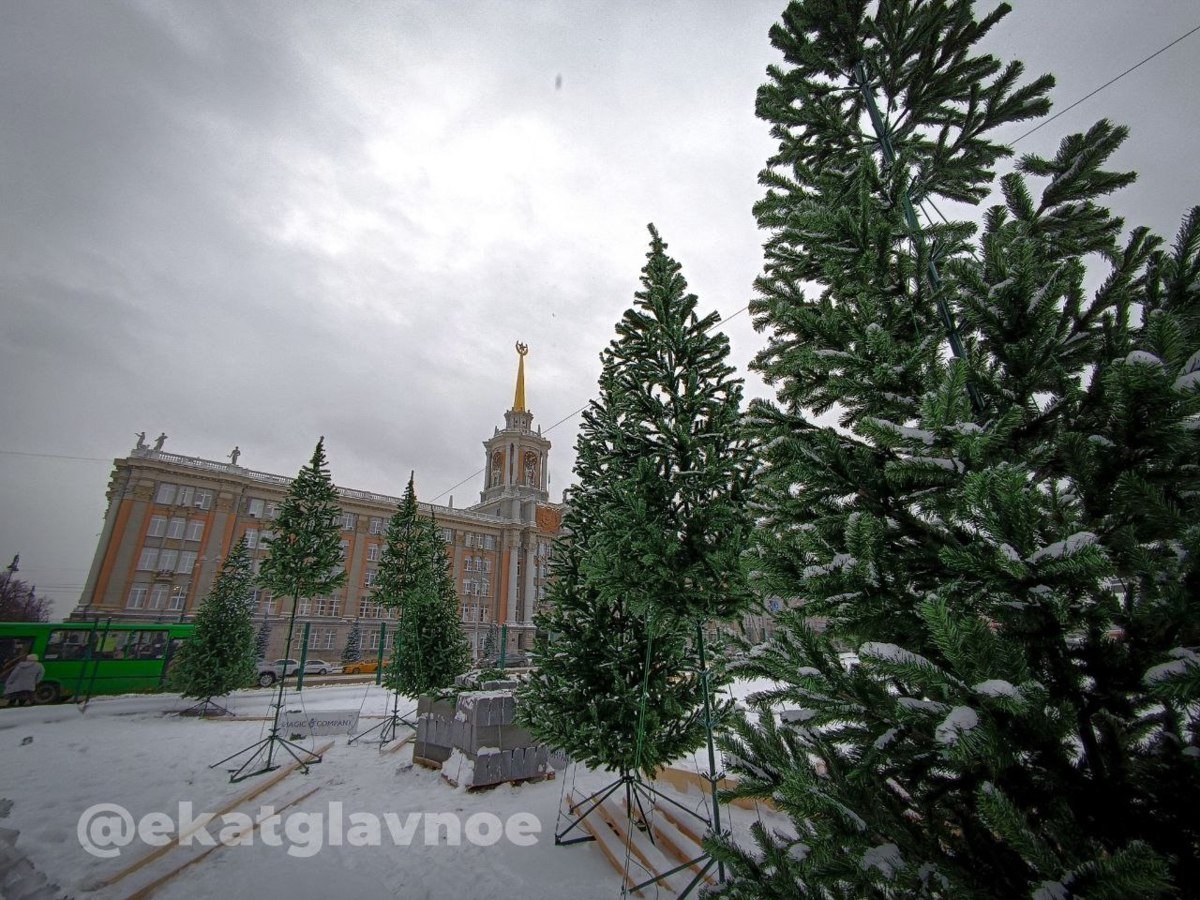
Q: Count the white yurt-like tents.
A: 0